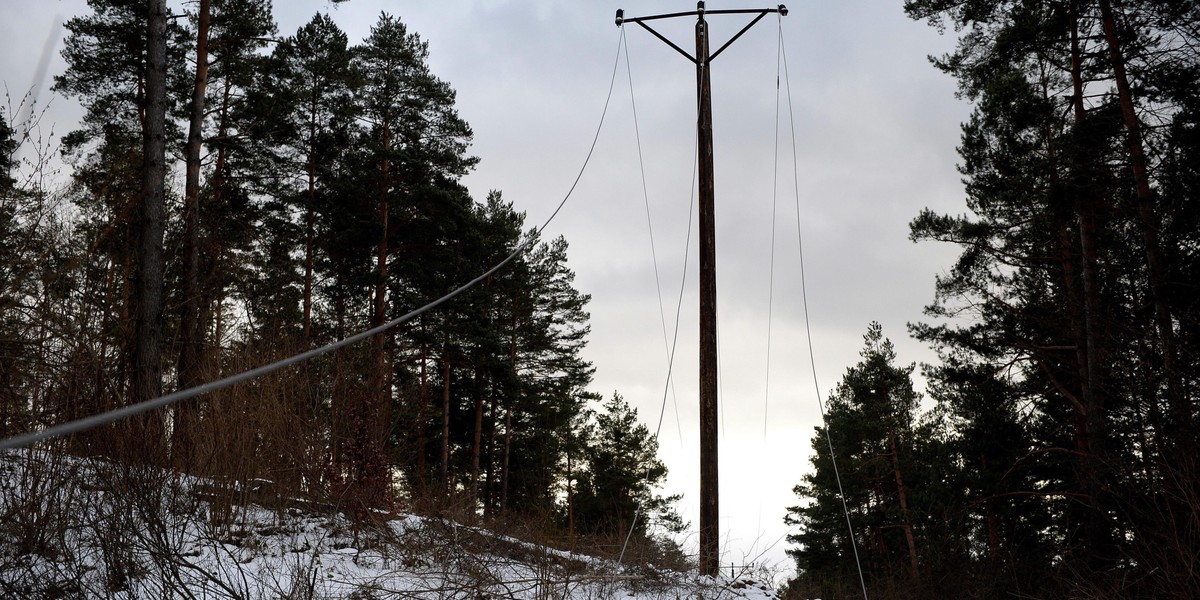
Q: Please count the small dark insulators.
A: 3